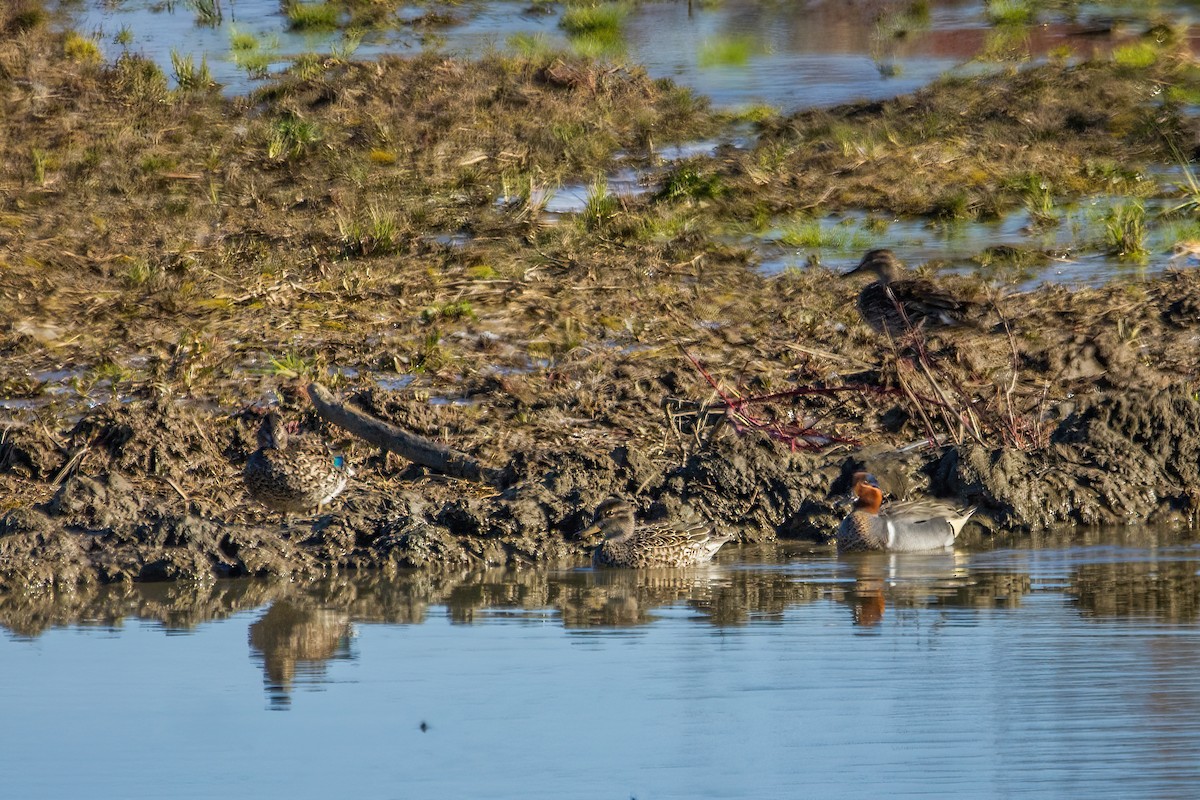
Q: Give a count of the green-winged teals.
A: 4